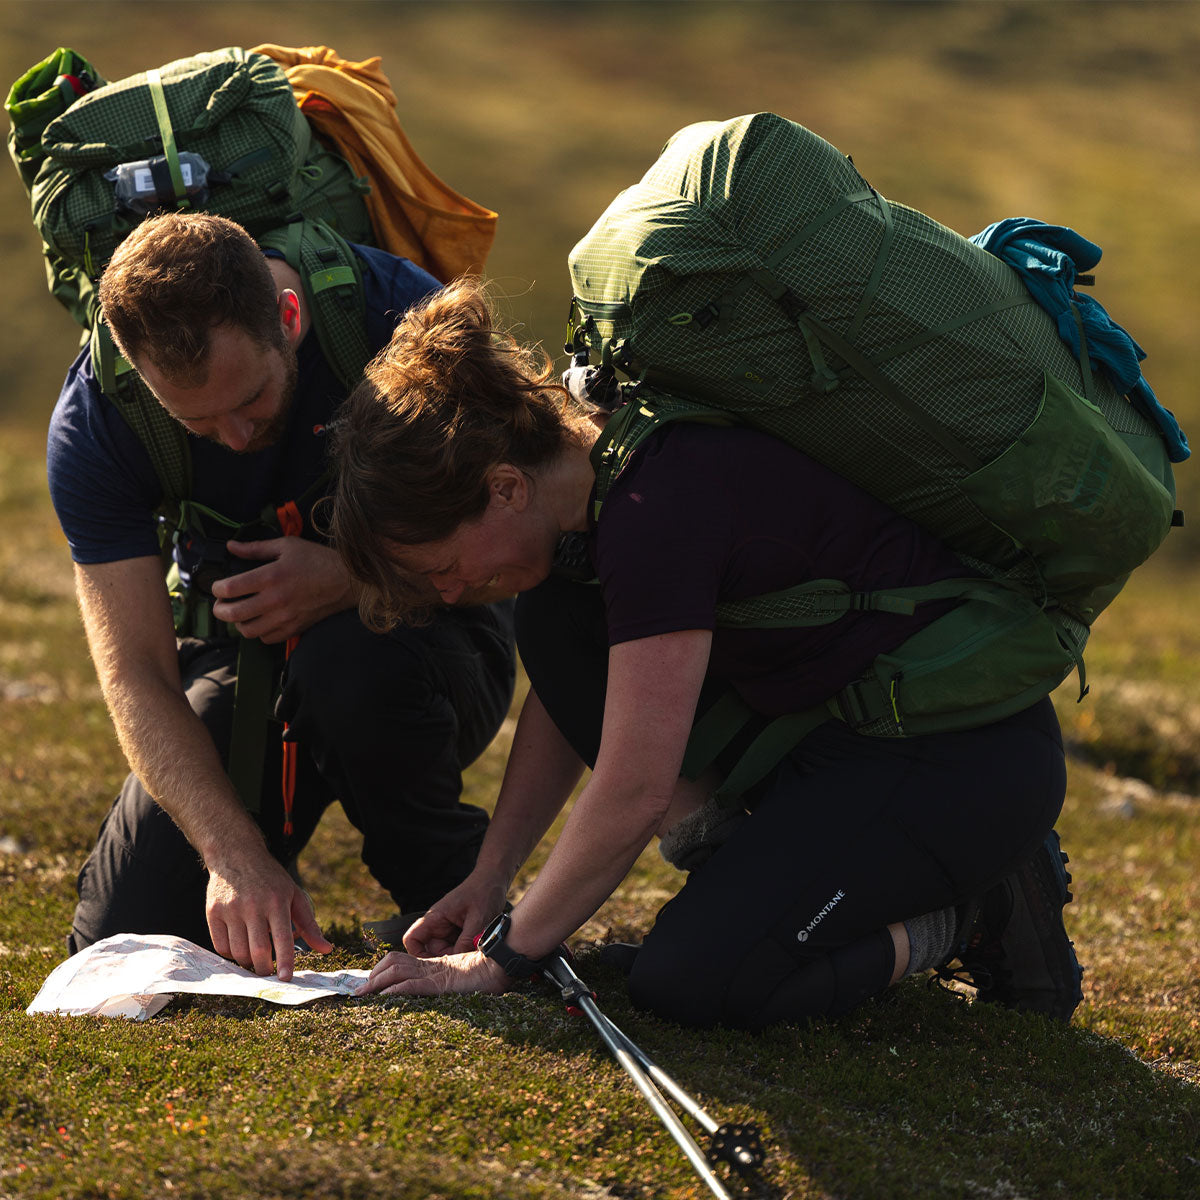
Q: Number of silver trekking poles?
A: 2